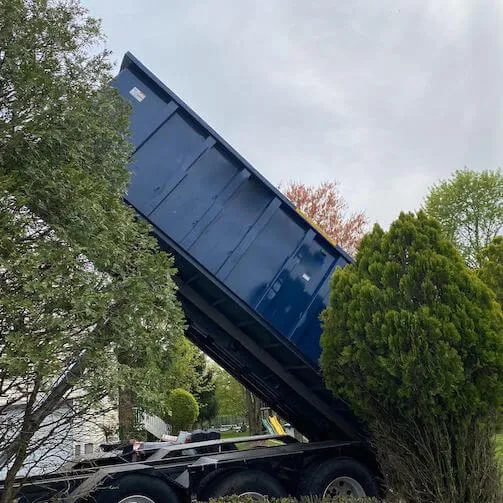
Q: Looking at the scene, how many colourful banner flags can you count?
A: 0